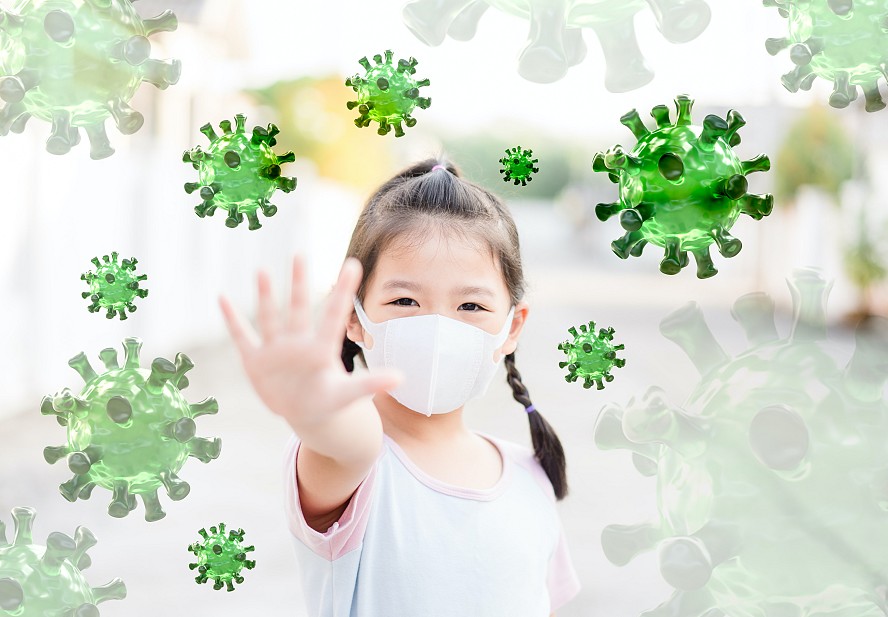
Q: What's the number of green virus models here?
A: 13